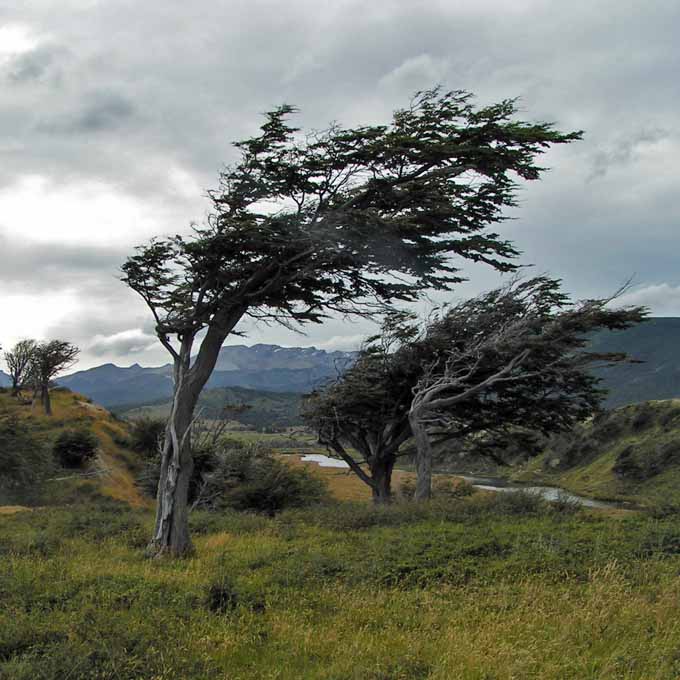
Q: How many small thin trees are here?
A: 2